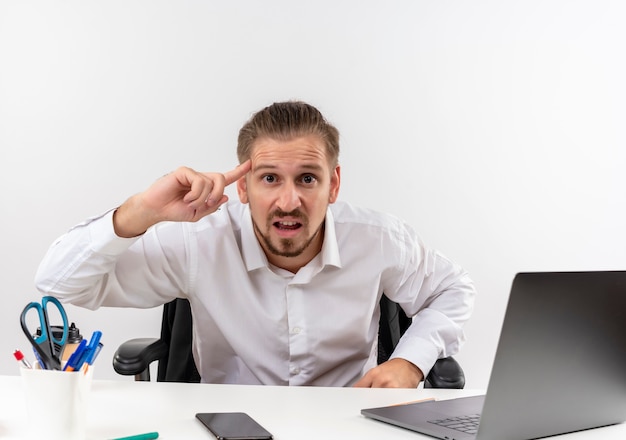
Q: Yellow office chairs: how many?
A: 0